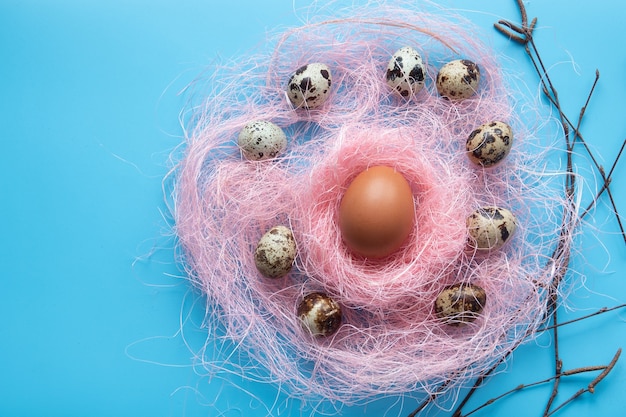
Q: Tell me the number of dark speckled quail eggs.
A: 9